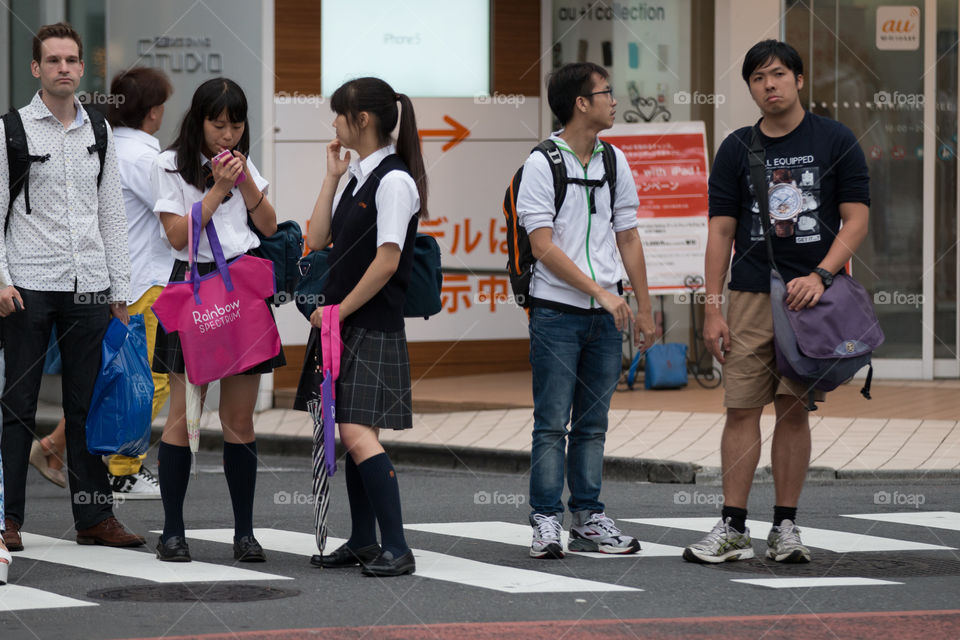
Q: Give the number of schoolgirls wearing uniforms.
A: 2